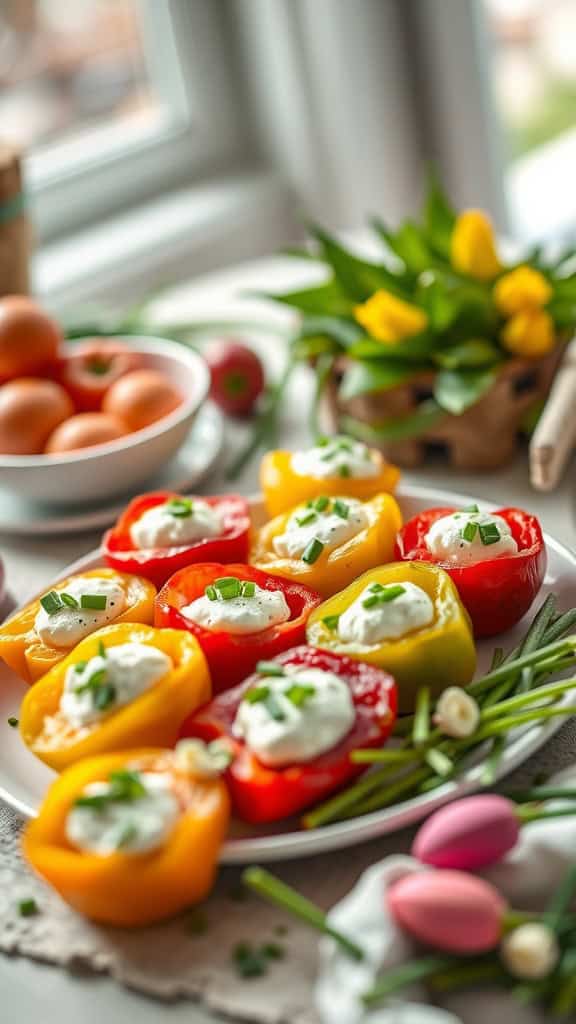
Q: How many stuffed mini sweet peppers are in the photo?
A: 10